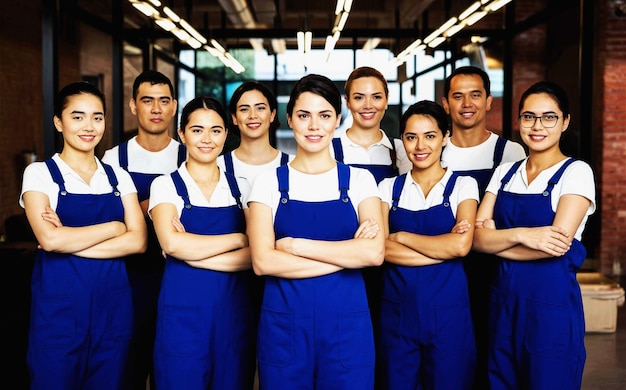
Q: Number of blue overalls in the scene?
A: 9